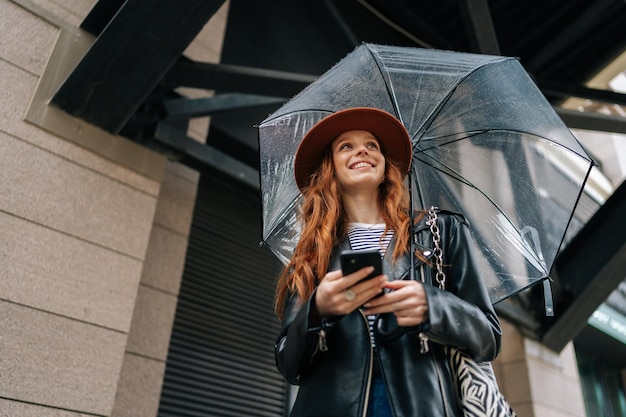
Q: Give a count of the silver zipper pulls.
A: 2